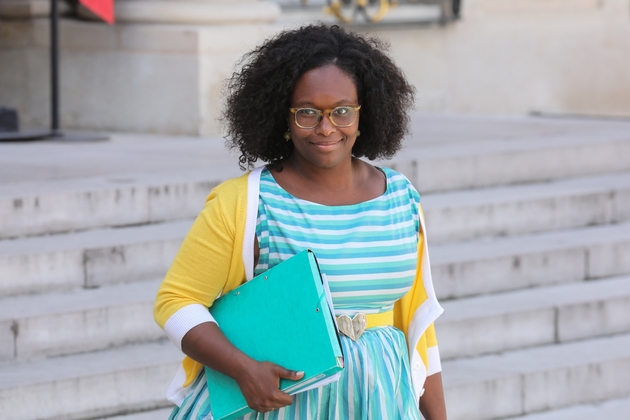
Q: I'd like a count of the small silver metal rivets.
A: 3